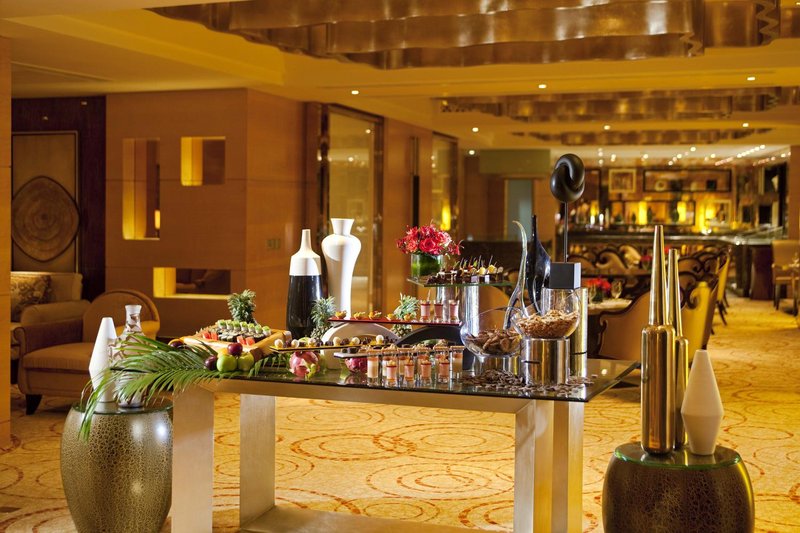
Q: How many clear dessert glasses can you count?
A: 13